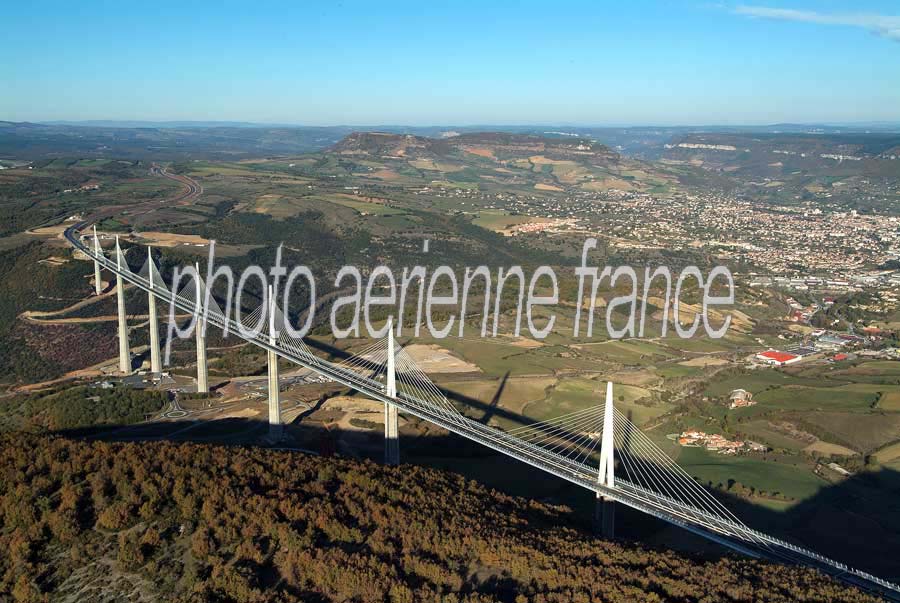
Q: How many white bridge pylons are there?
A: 7